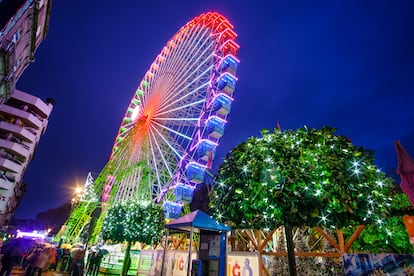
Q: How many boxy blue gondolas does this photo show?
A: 8